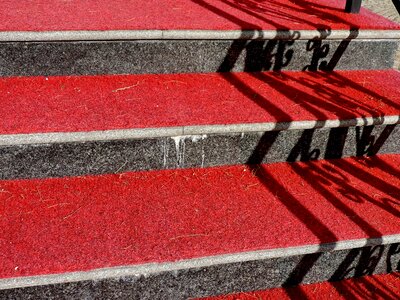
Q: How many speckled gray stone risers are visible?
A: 3